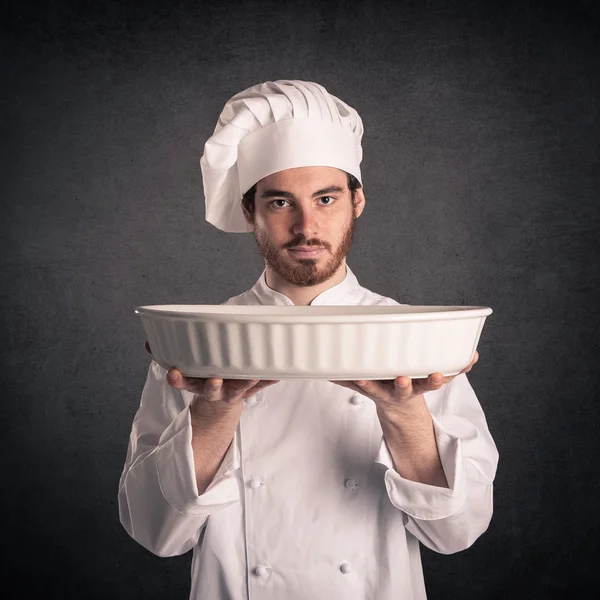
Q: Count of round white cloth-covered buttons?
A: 6